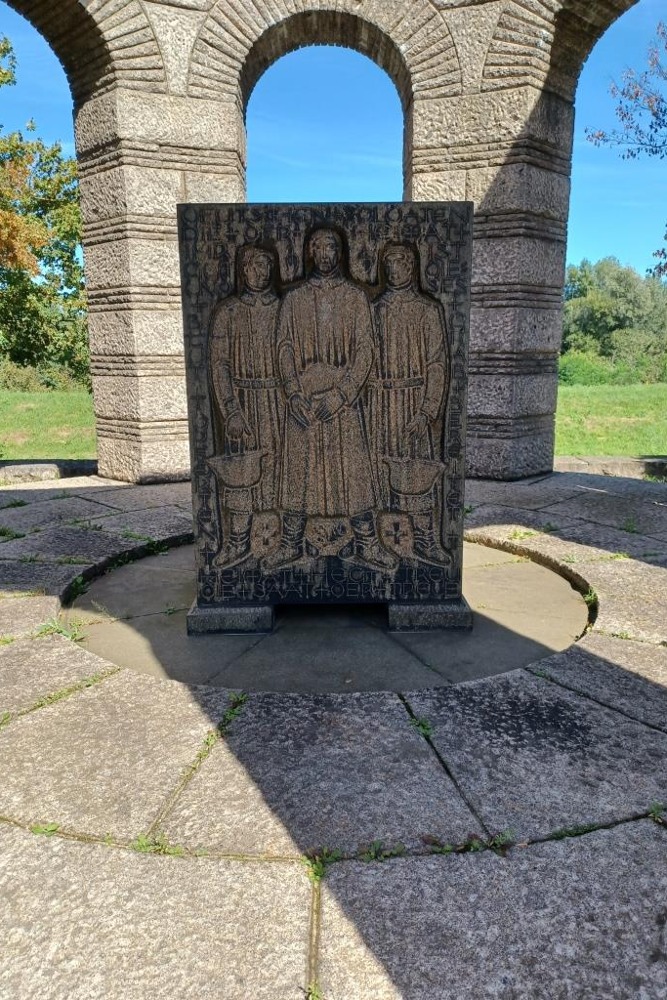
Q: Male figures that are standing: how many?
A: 3